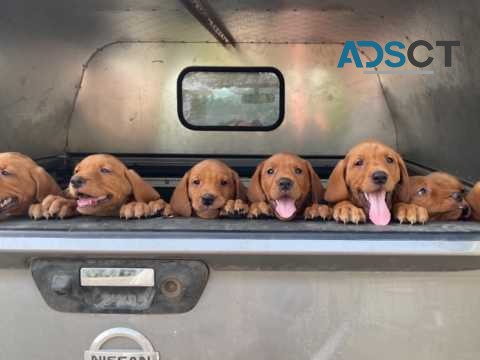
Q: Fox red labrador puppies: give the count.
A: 7